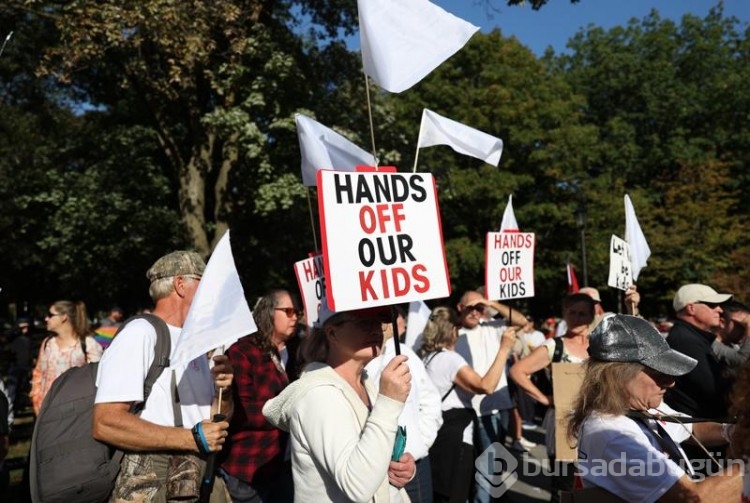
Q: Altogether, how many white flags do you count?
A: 7